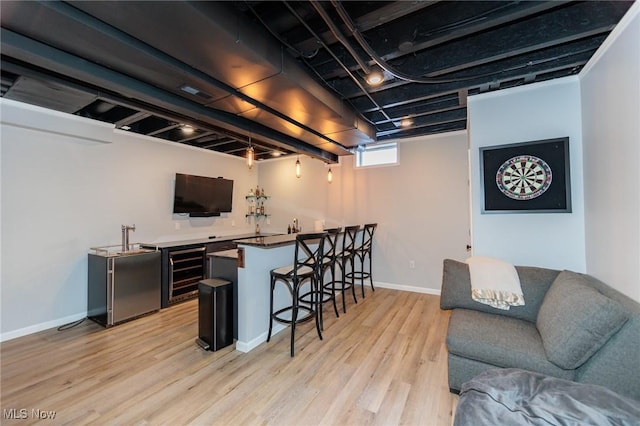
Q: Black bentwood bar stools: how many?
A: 4